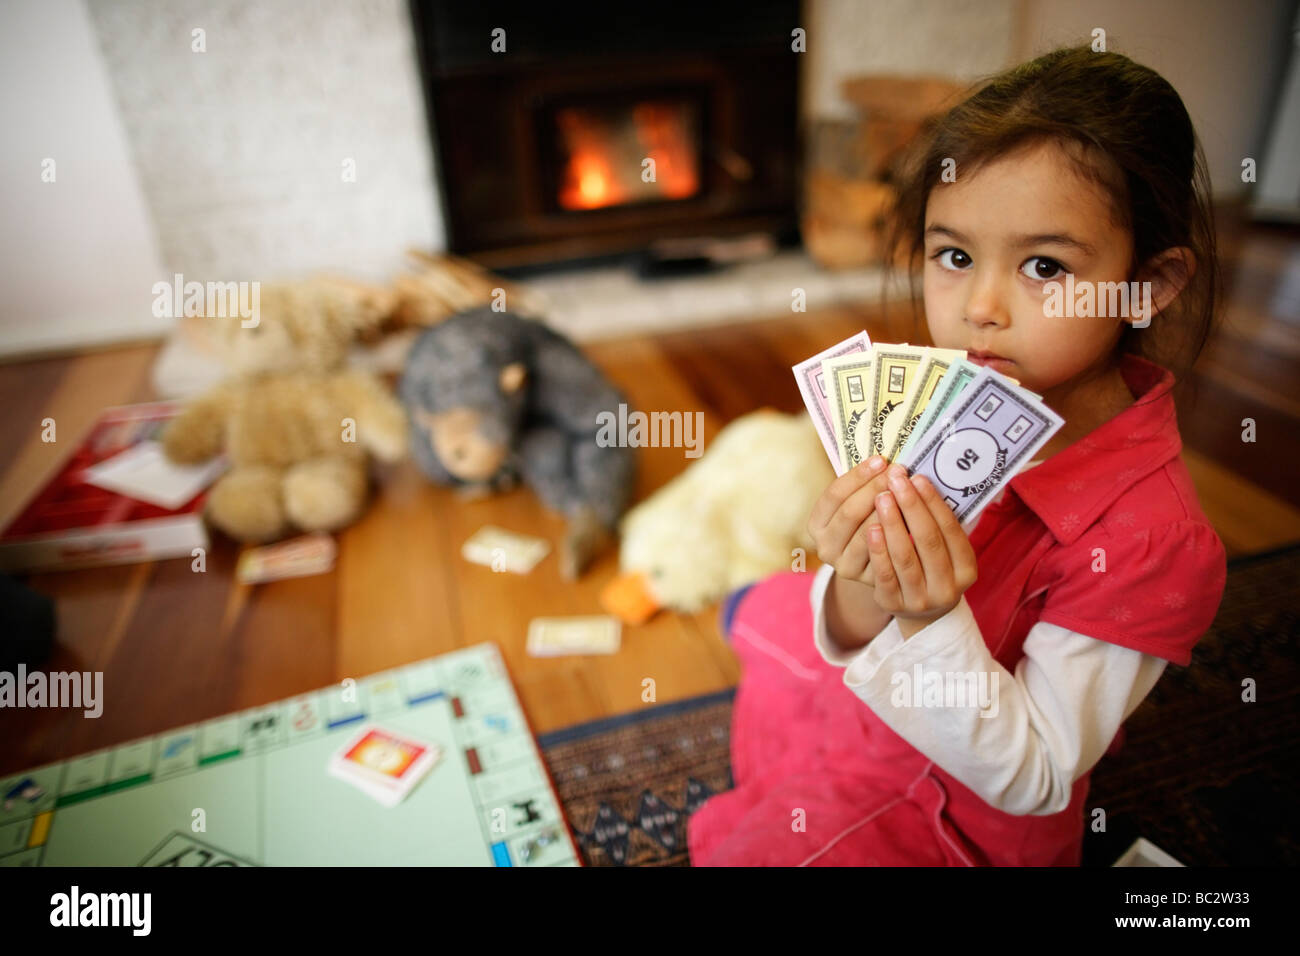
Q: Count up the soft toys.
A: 3